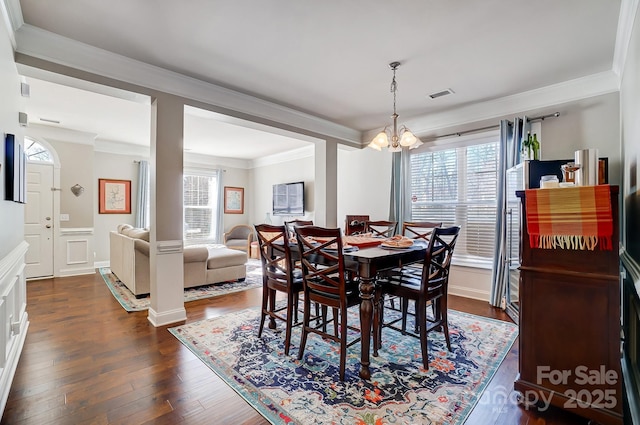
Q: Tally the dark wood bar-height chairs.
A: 6